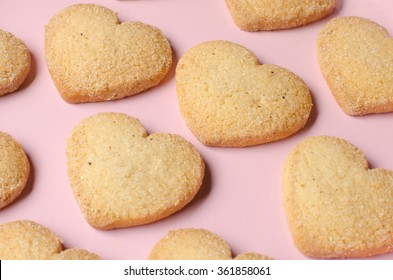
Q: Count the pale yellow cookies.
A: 10